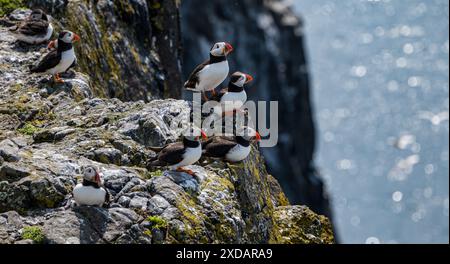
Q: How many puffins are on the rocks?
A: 7